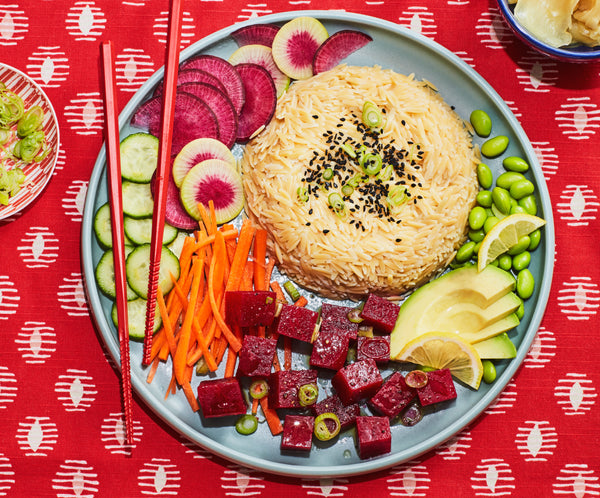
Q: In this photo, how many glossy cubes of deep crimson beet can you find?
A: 15